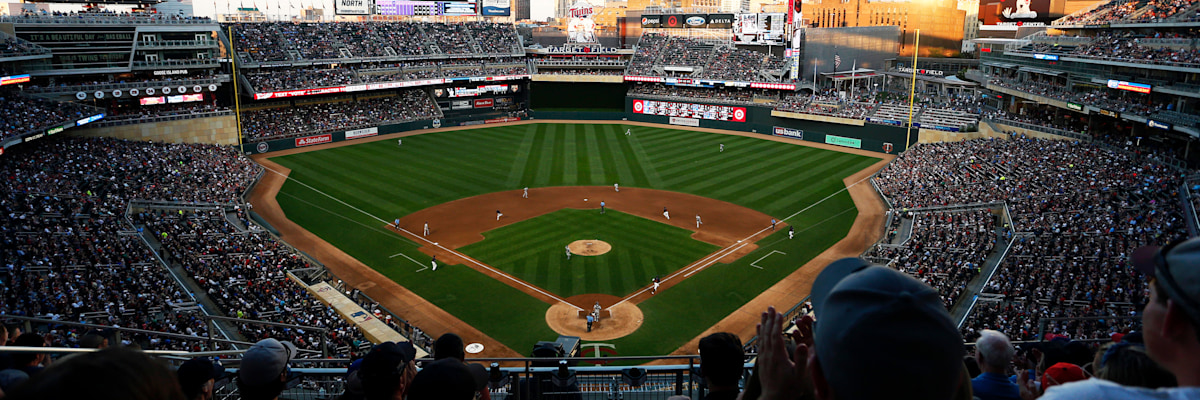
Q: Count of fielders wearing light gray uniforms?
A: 9